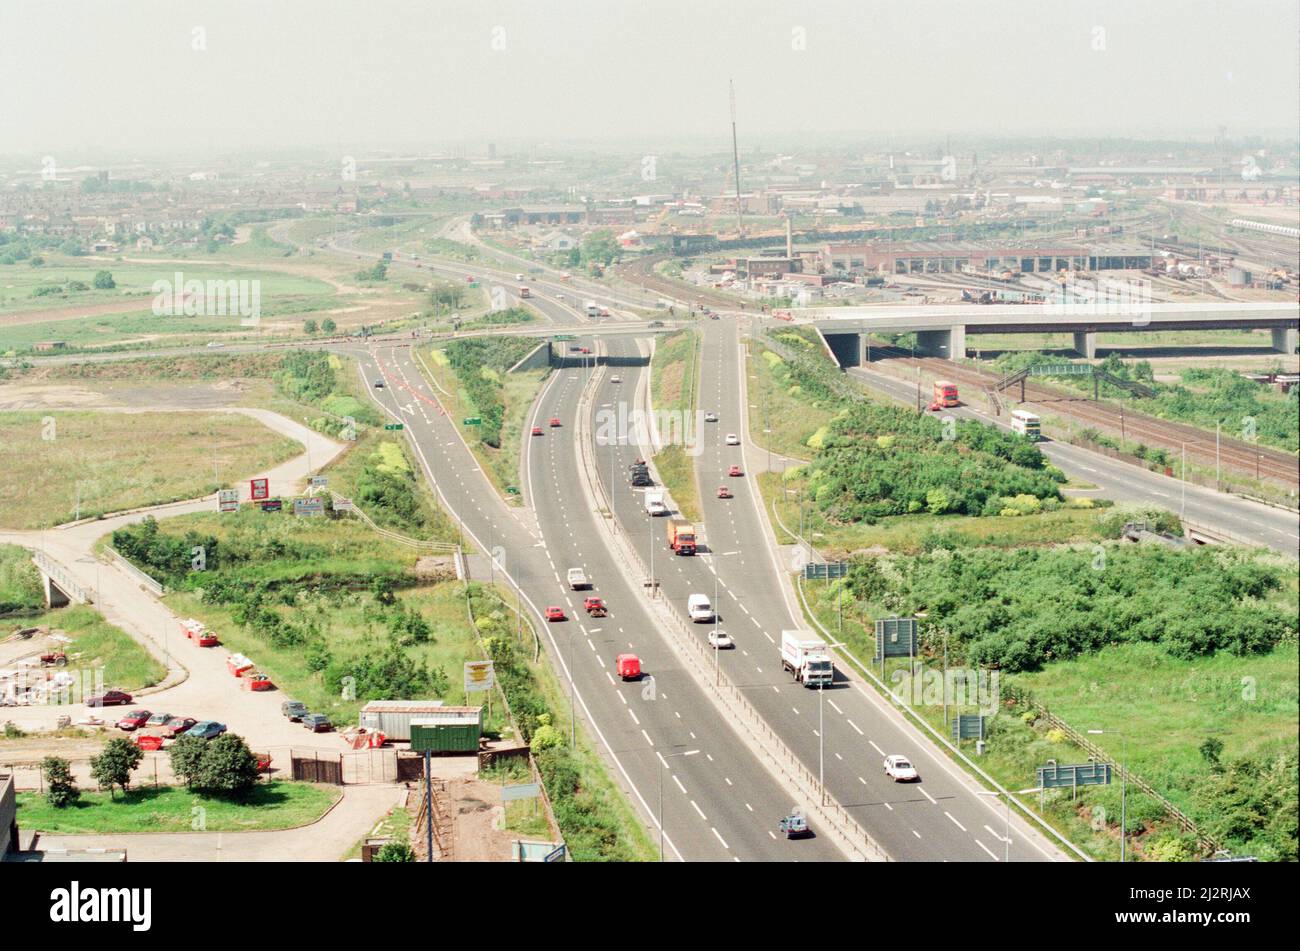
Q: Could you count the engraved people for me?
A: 0